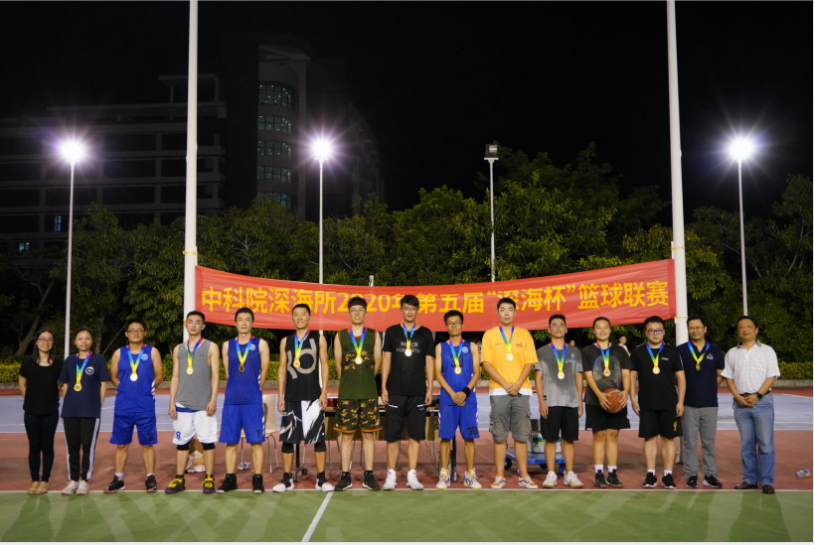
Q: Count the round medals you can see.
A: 13